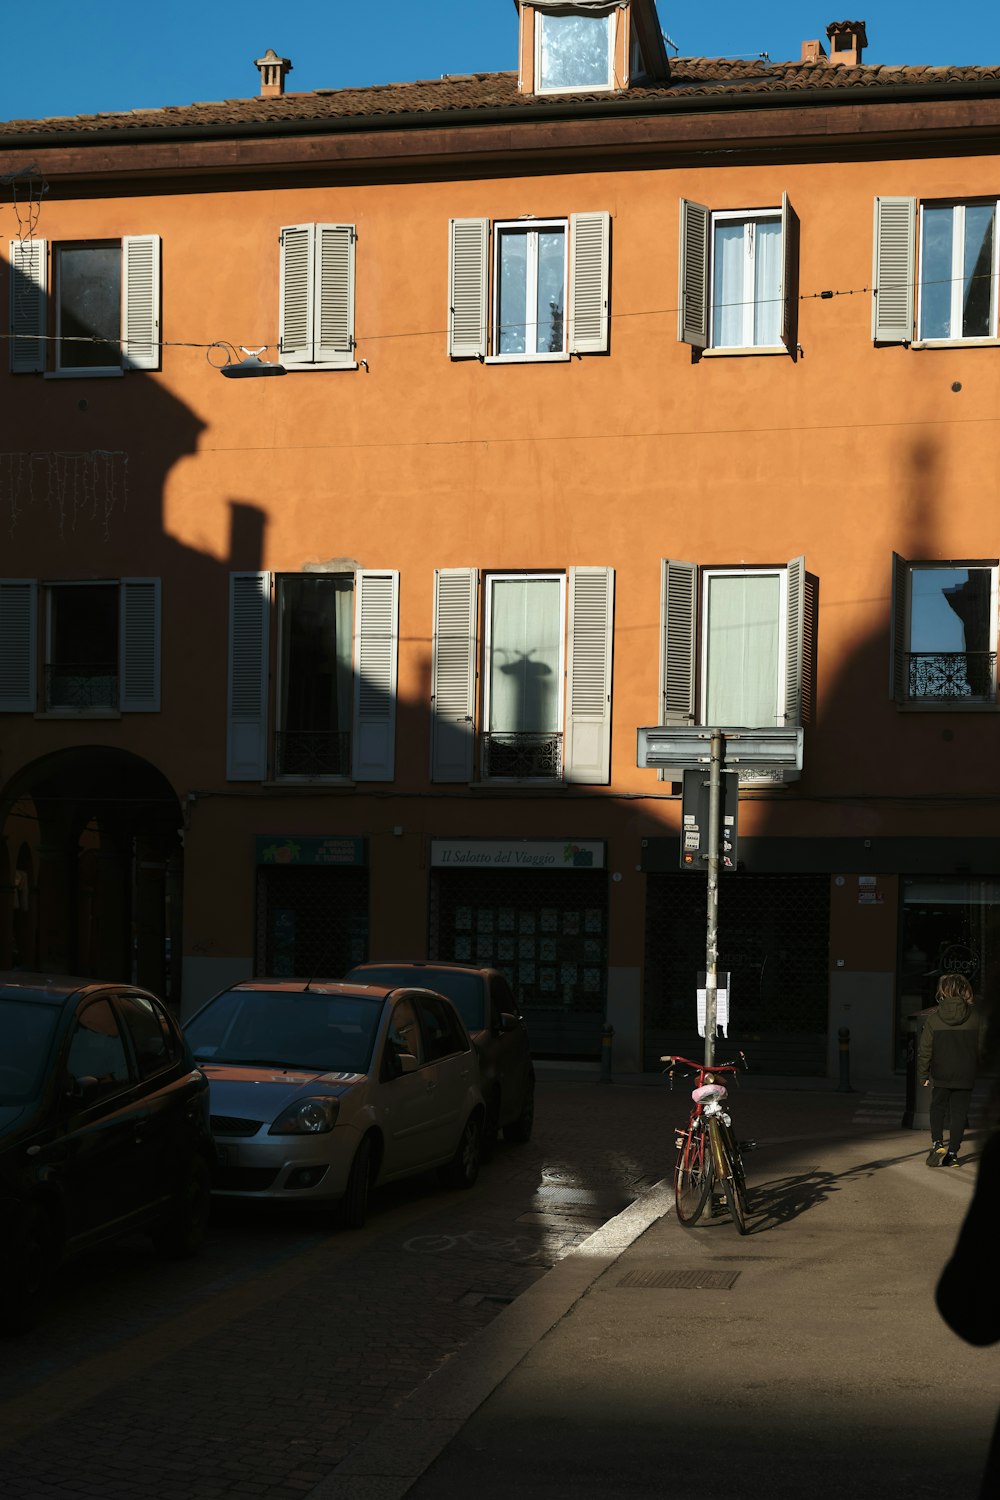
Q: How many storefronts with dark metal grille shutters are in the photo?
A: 3